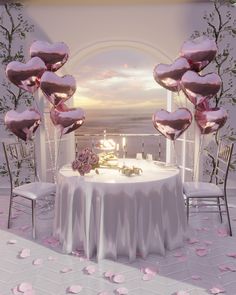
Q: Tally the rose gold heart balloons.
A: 10